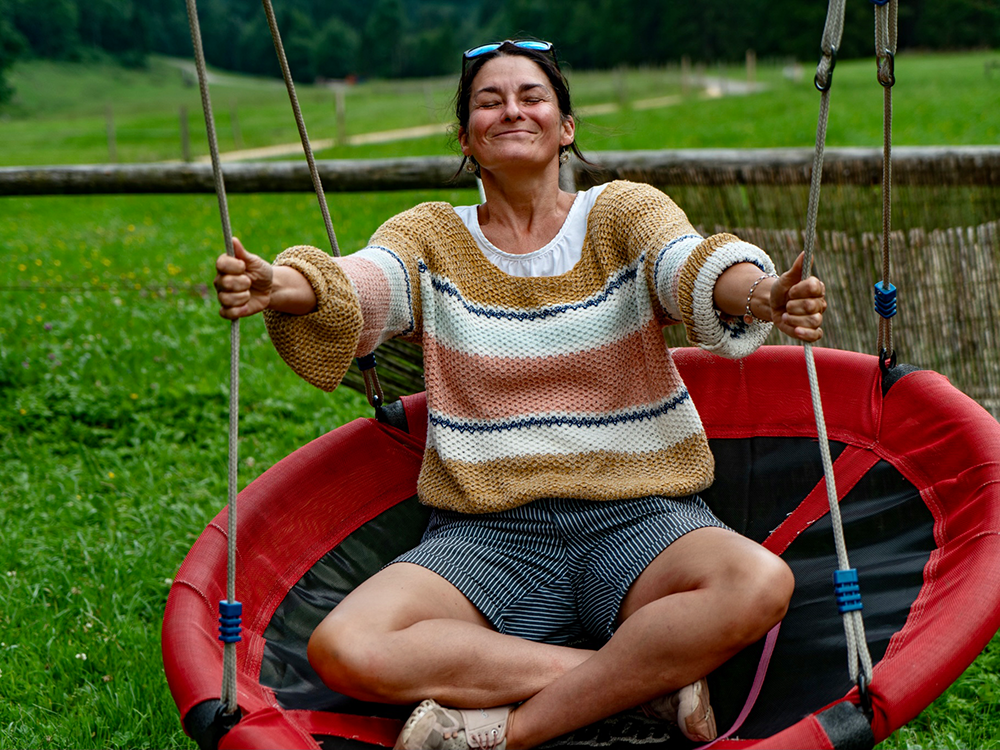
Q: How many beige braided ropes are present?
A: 4